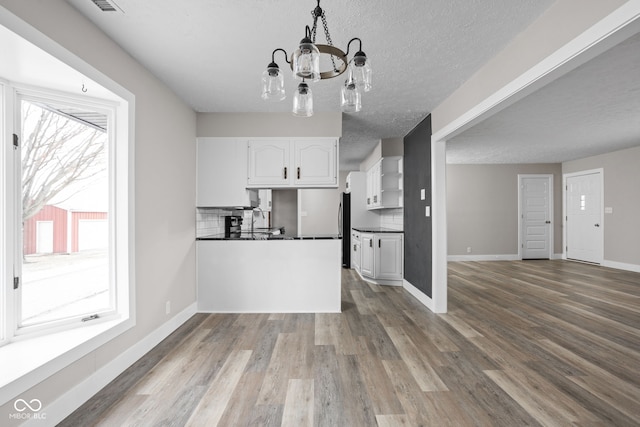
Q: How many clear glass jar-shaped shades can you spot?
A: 5